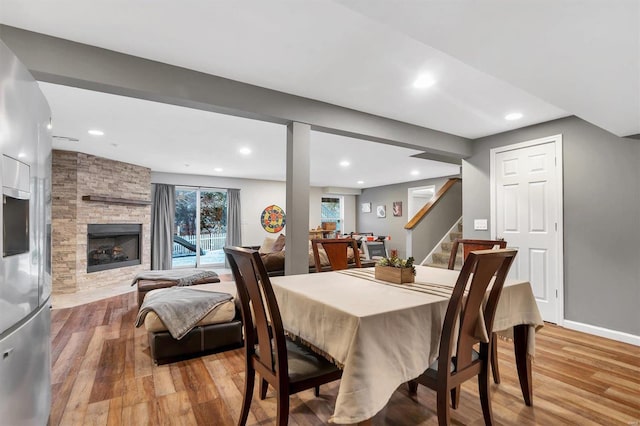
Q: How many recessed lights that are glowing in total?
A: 8